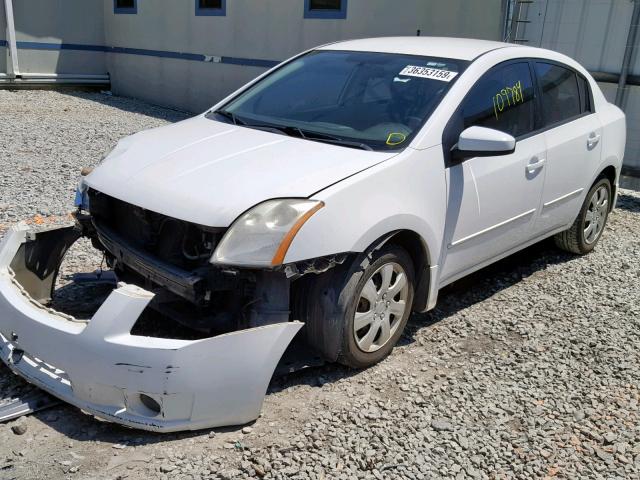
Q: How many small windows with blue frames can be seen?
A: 3